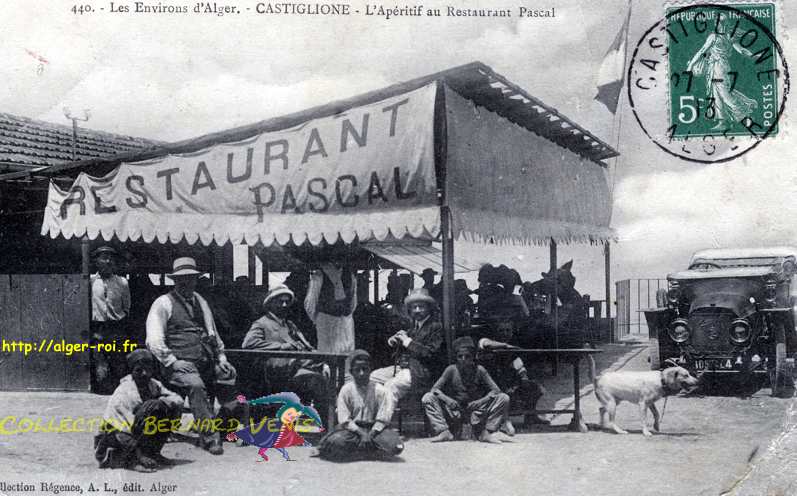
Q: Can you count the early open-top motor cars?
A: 1